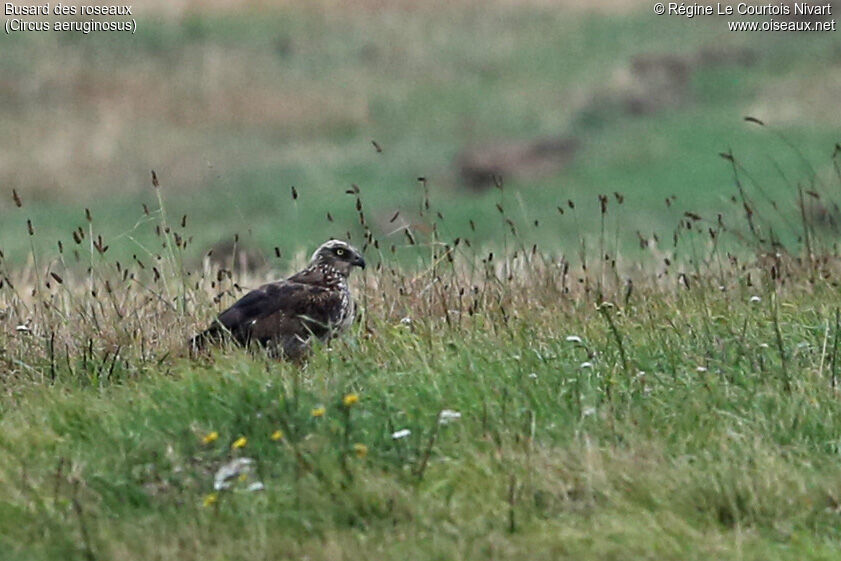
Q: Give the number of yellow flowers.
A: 7